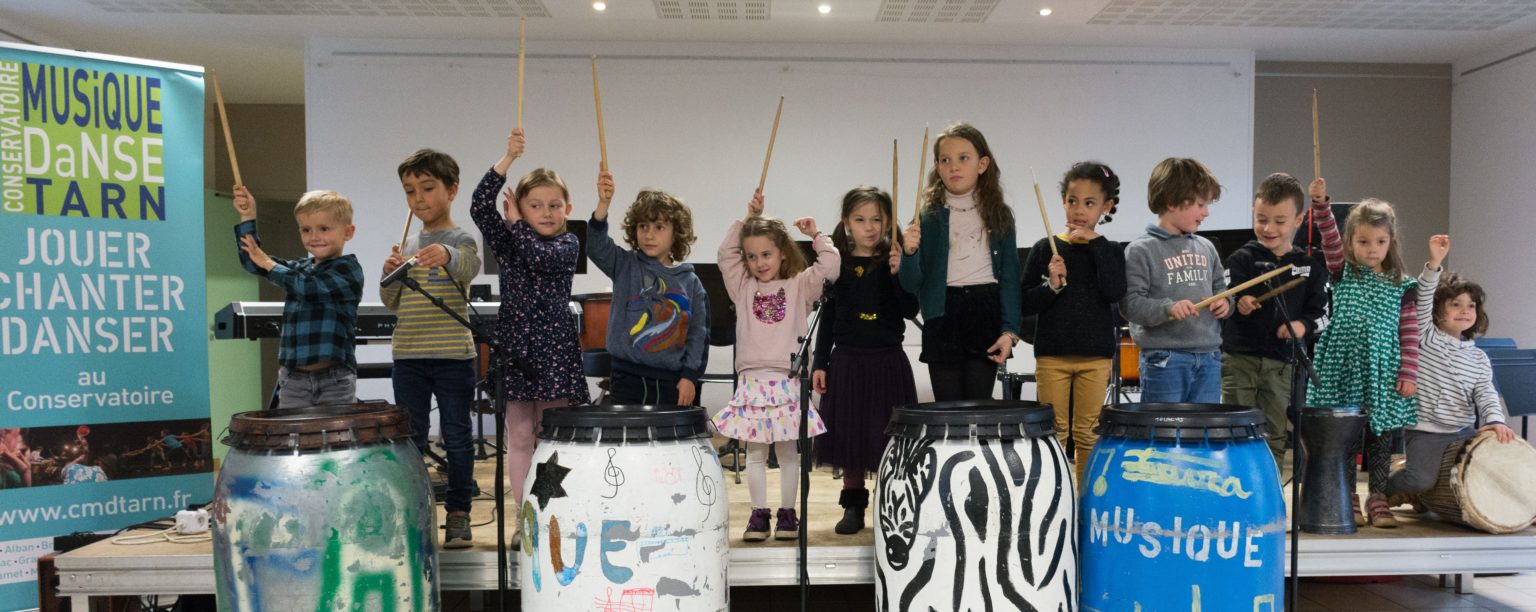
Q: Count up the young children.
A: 12